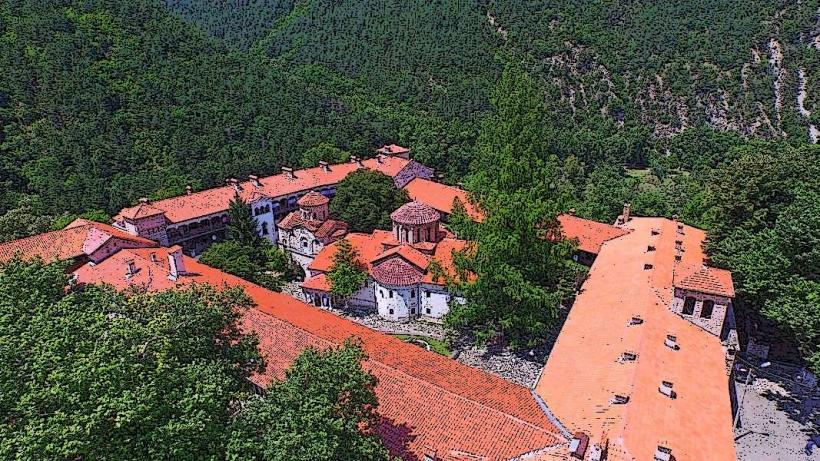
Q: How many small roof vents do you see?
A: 12